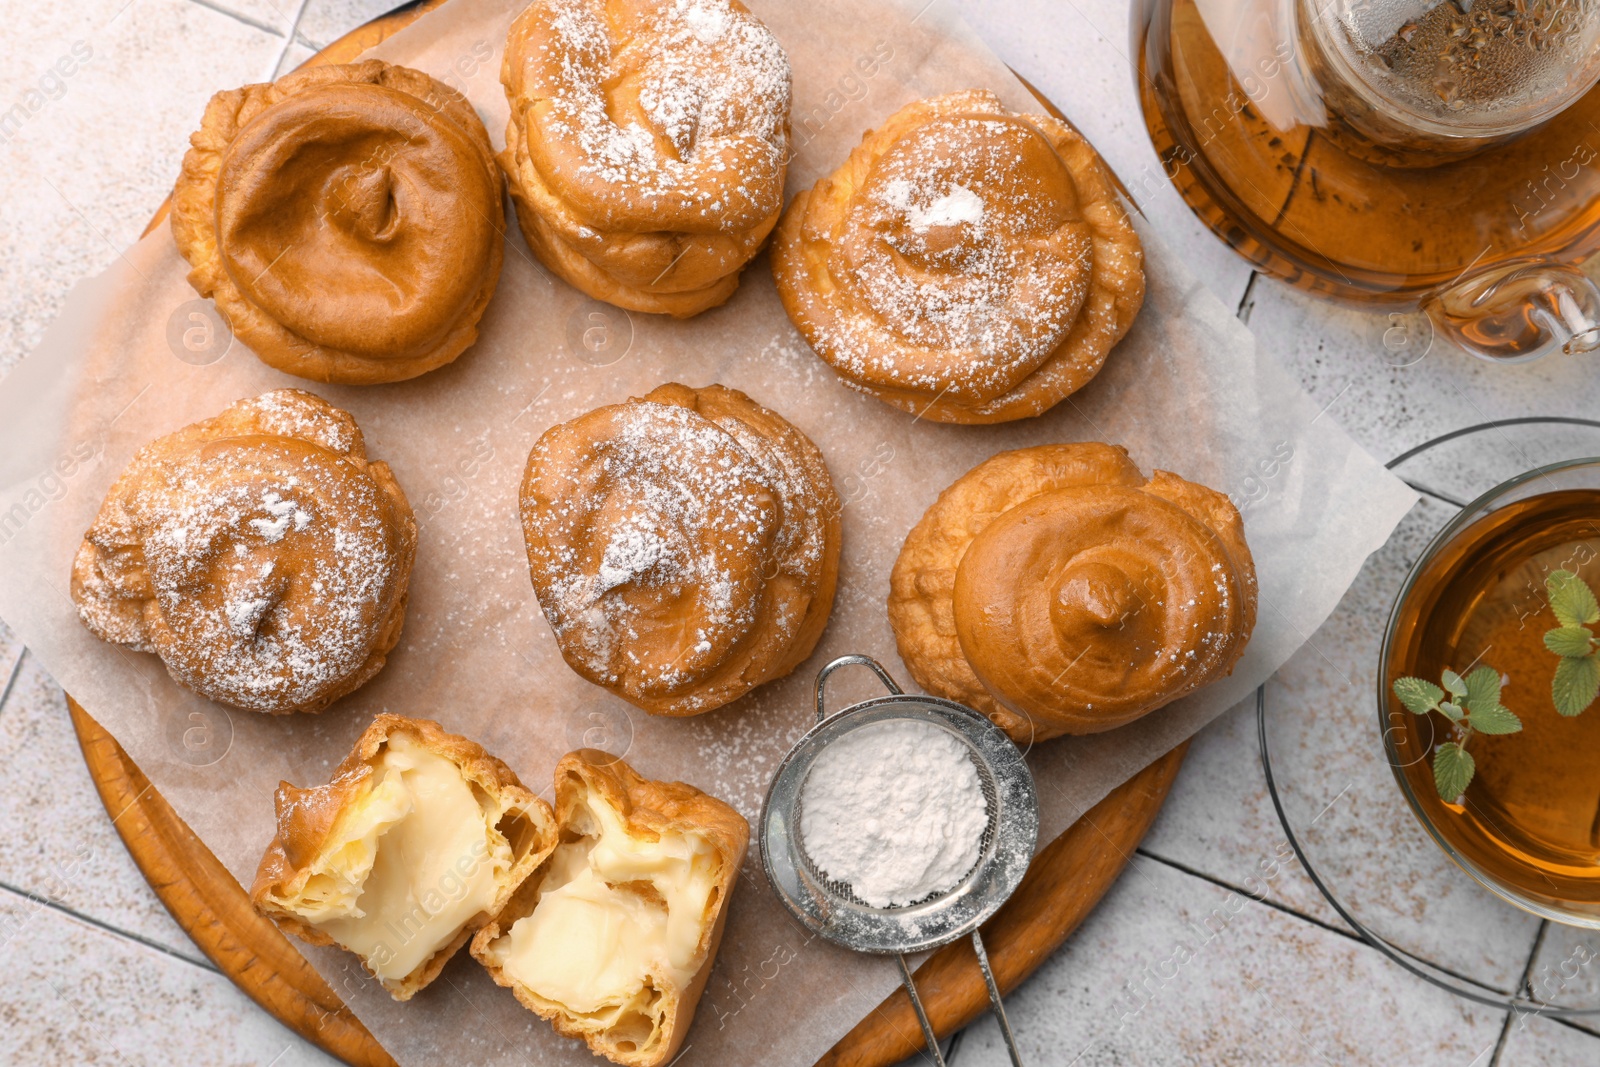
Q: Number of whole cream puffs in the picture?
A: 6